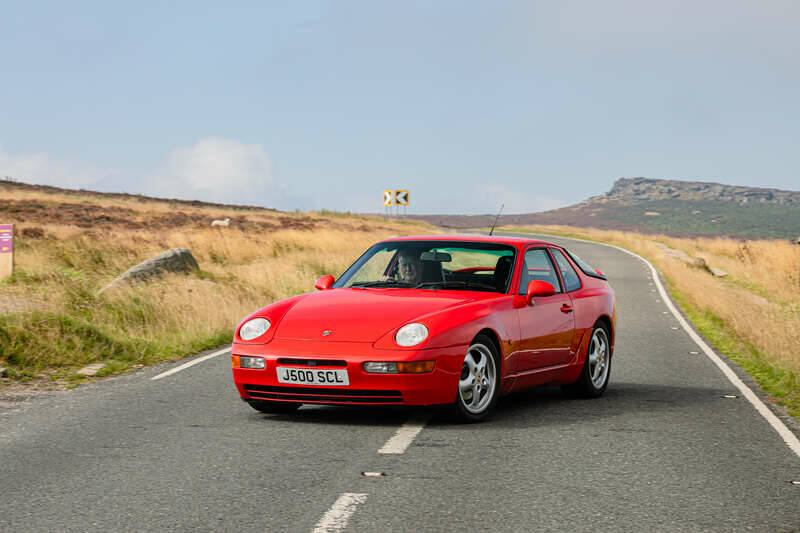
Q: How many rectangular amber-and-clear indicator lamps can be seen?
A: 2